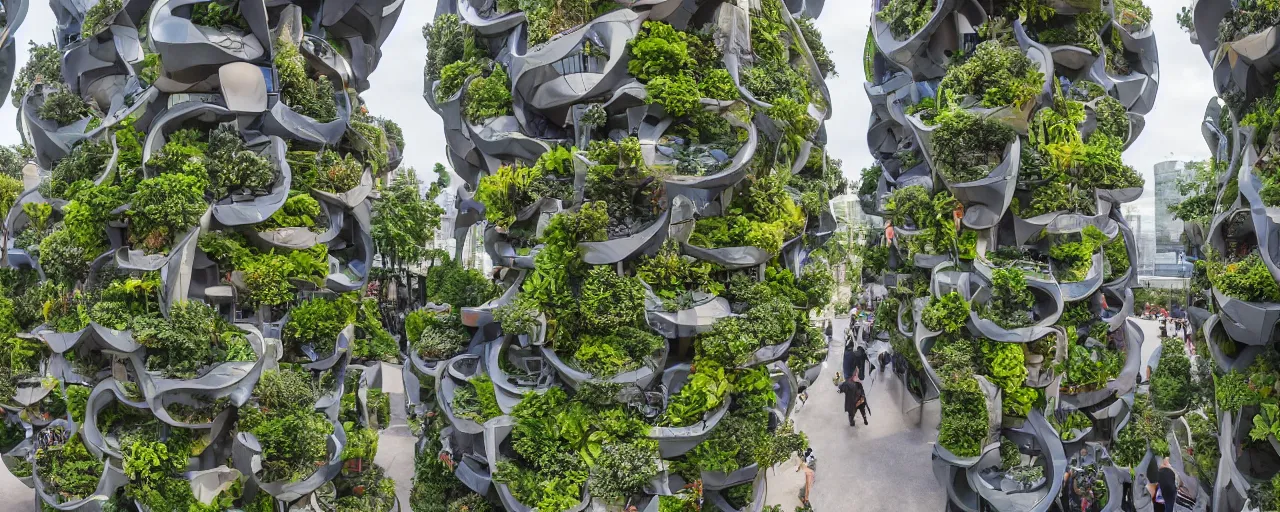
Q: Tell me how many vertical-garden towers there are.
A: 4